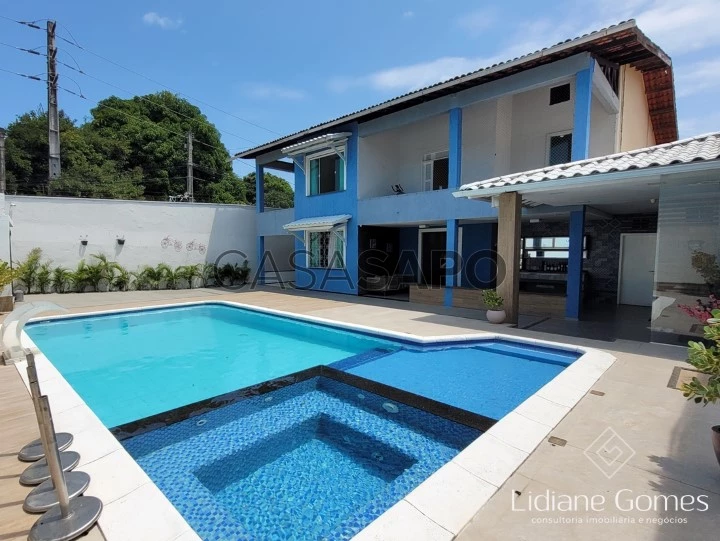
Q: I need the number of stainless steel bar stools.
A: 4